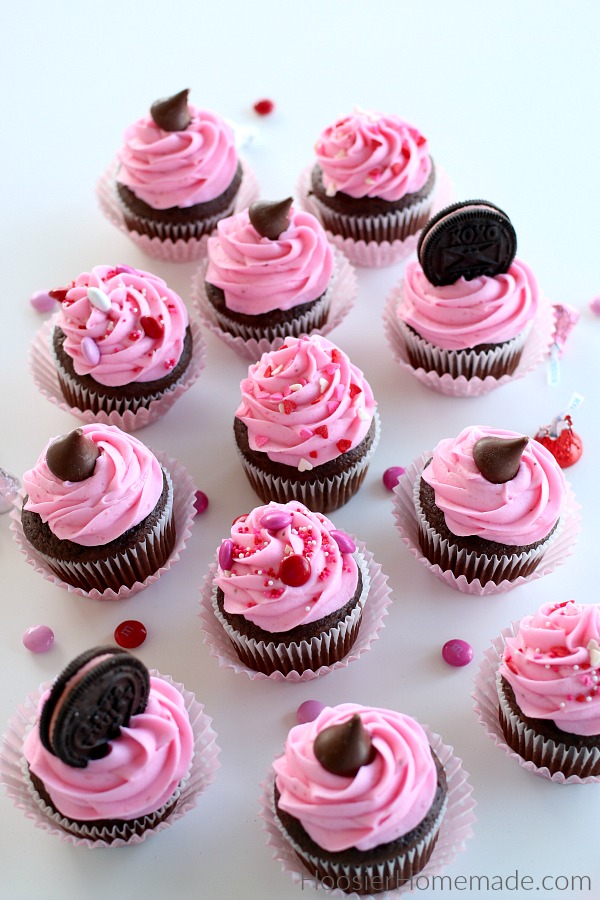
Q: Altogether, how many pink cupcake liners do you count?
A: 11